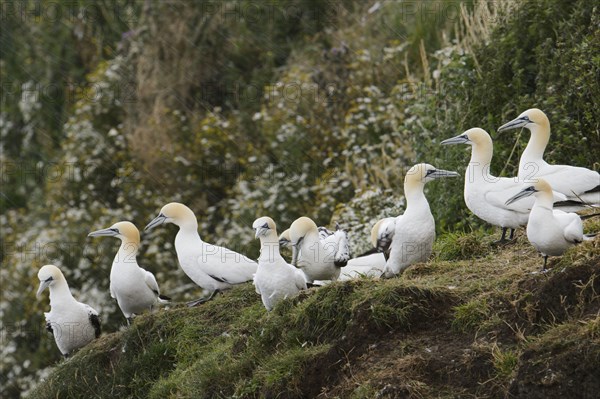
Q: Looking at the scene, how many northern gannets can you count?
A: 11